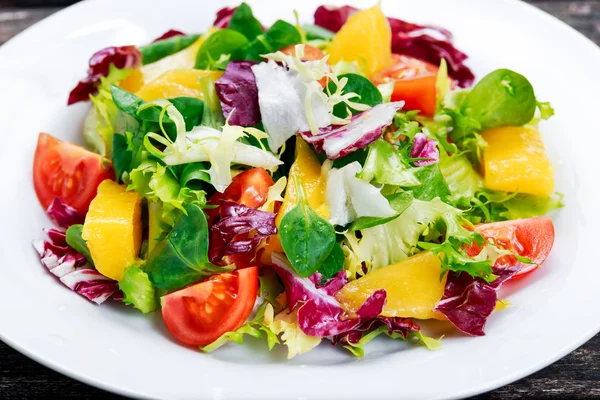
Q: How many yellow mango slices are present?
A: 6